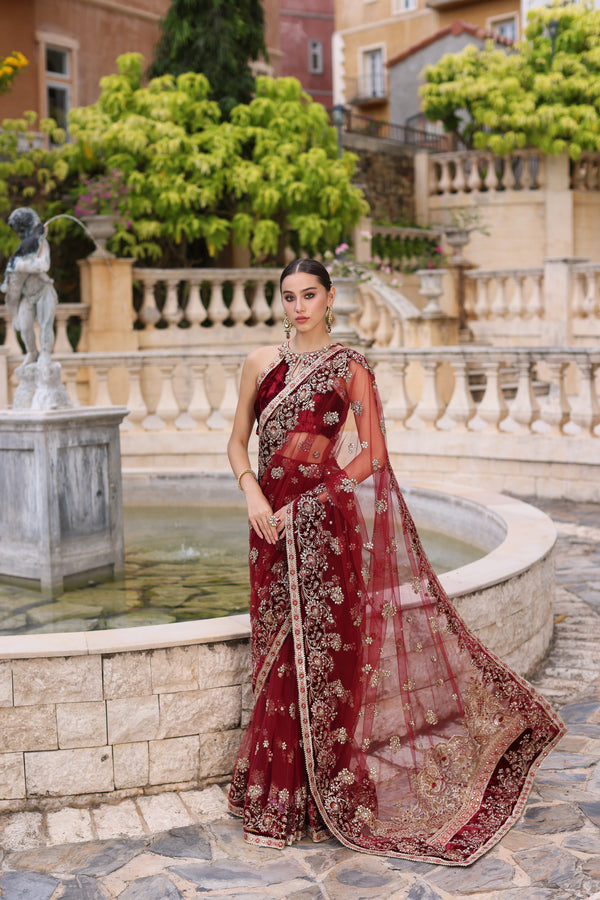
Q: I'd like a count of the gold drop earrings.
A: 2